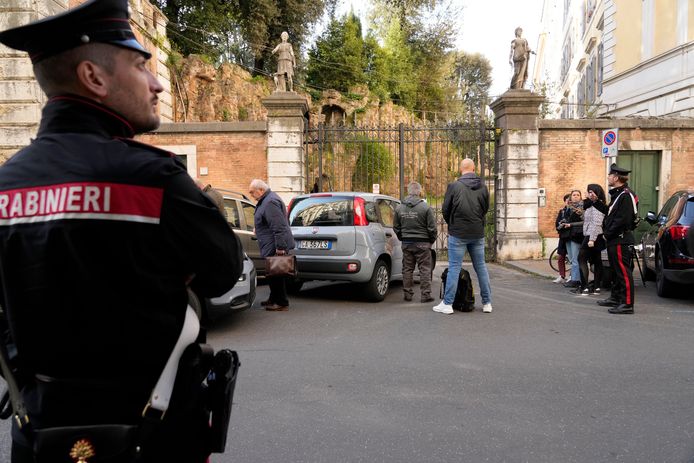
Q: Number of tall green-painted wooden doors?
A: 1